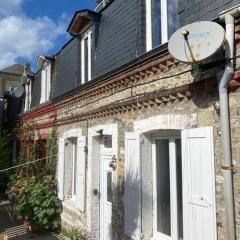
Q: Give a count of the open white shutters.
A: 4